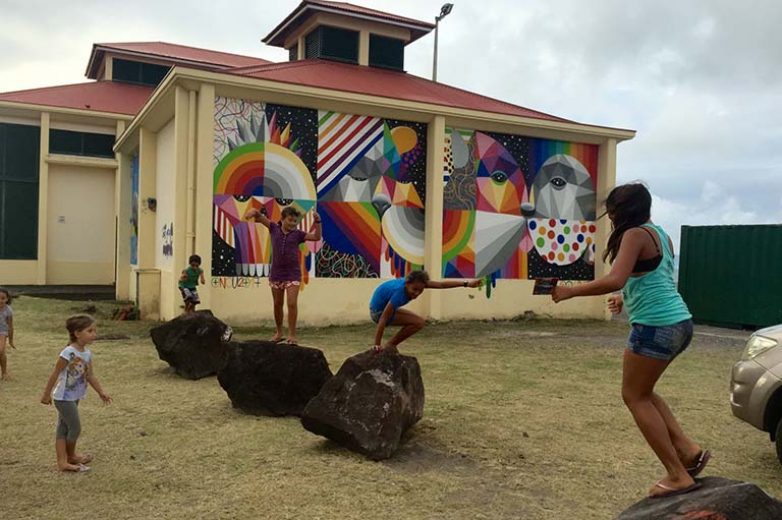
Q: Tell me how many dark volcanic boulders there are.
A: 4